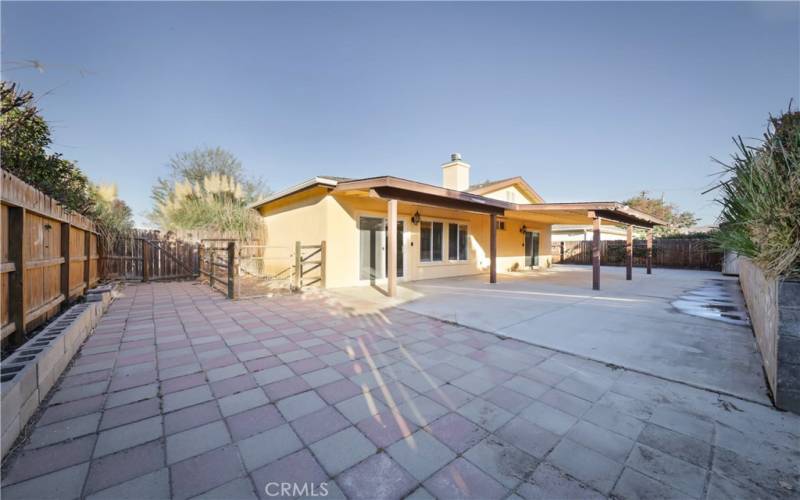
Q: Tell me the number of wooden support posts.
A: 5